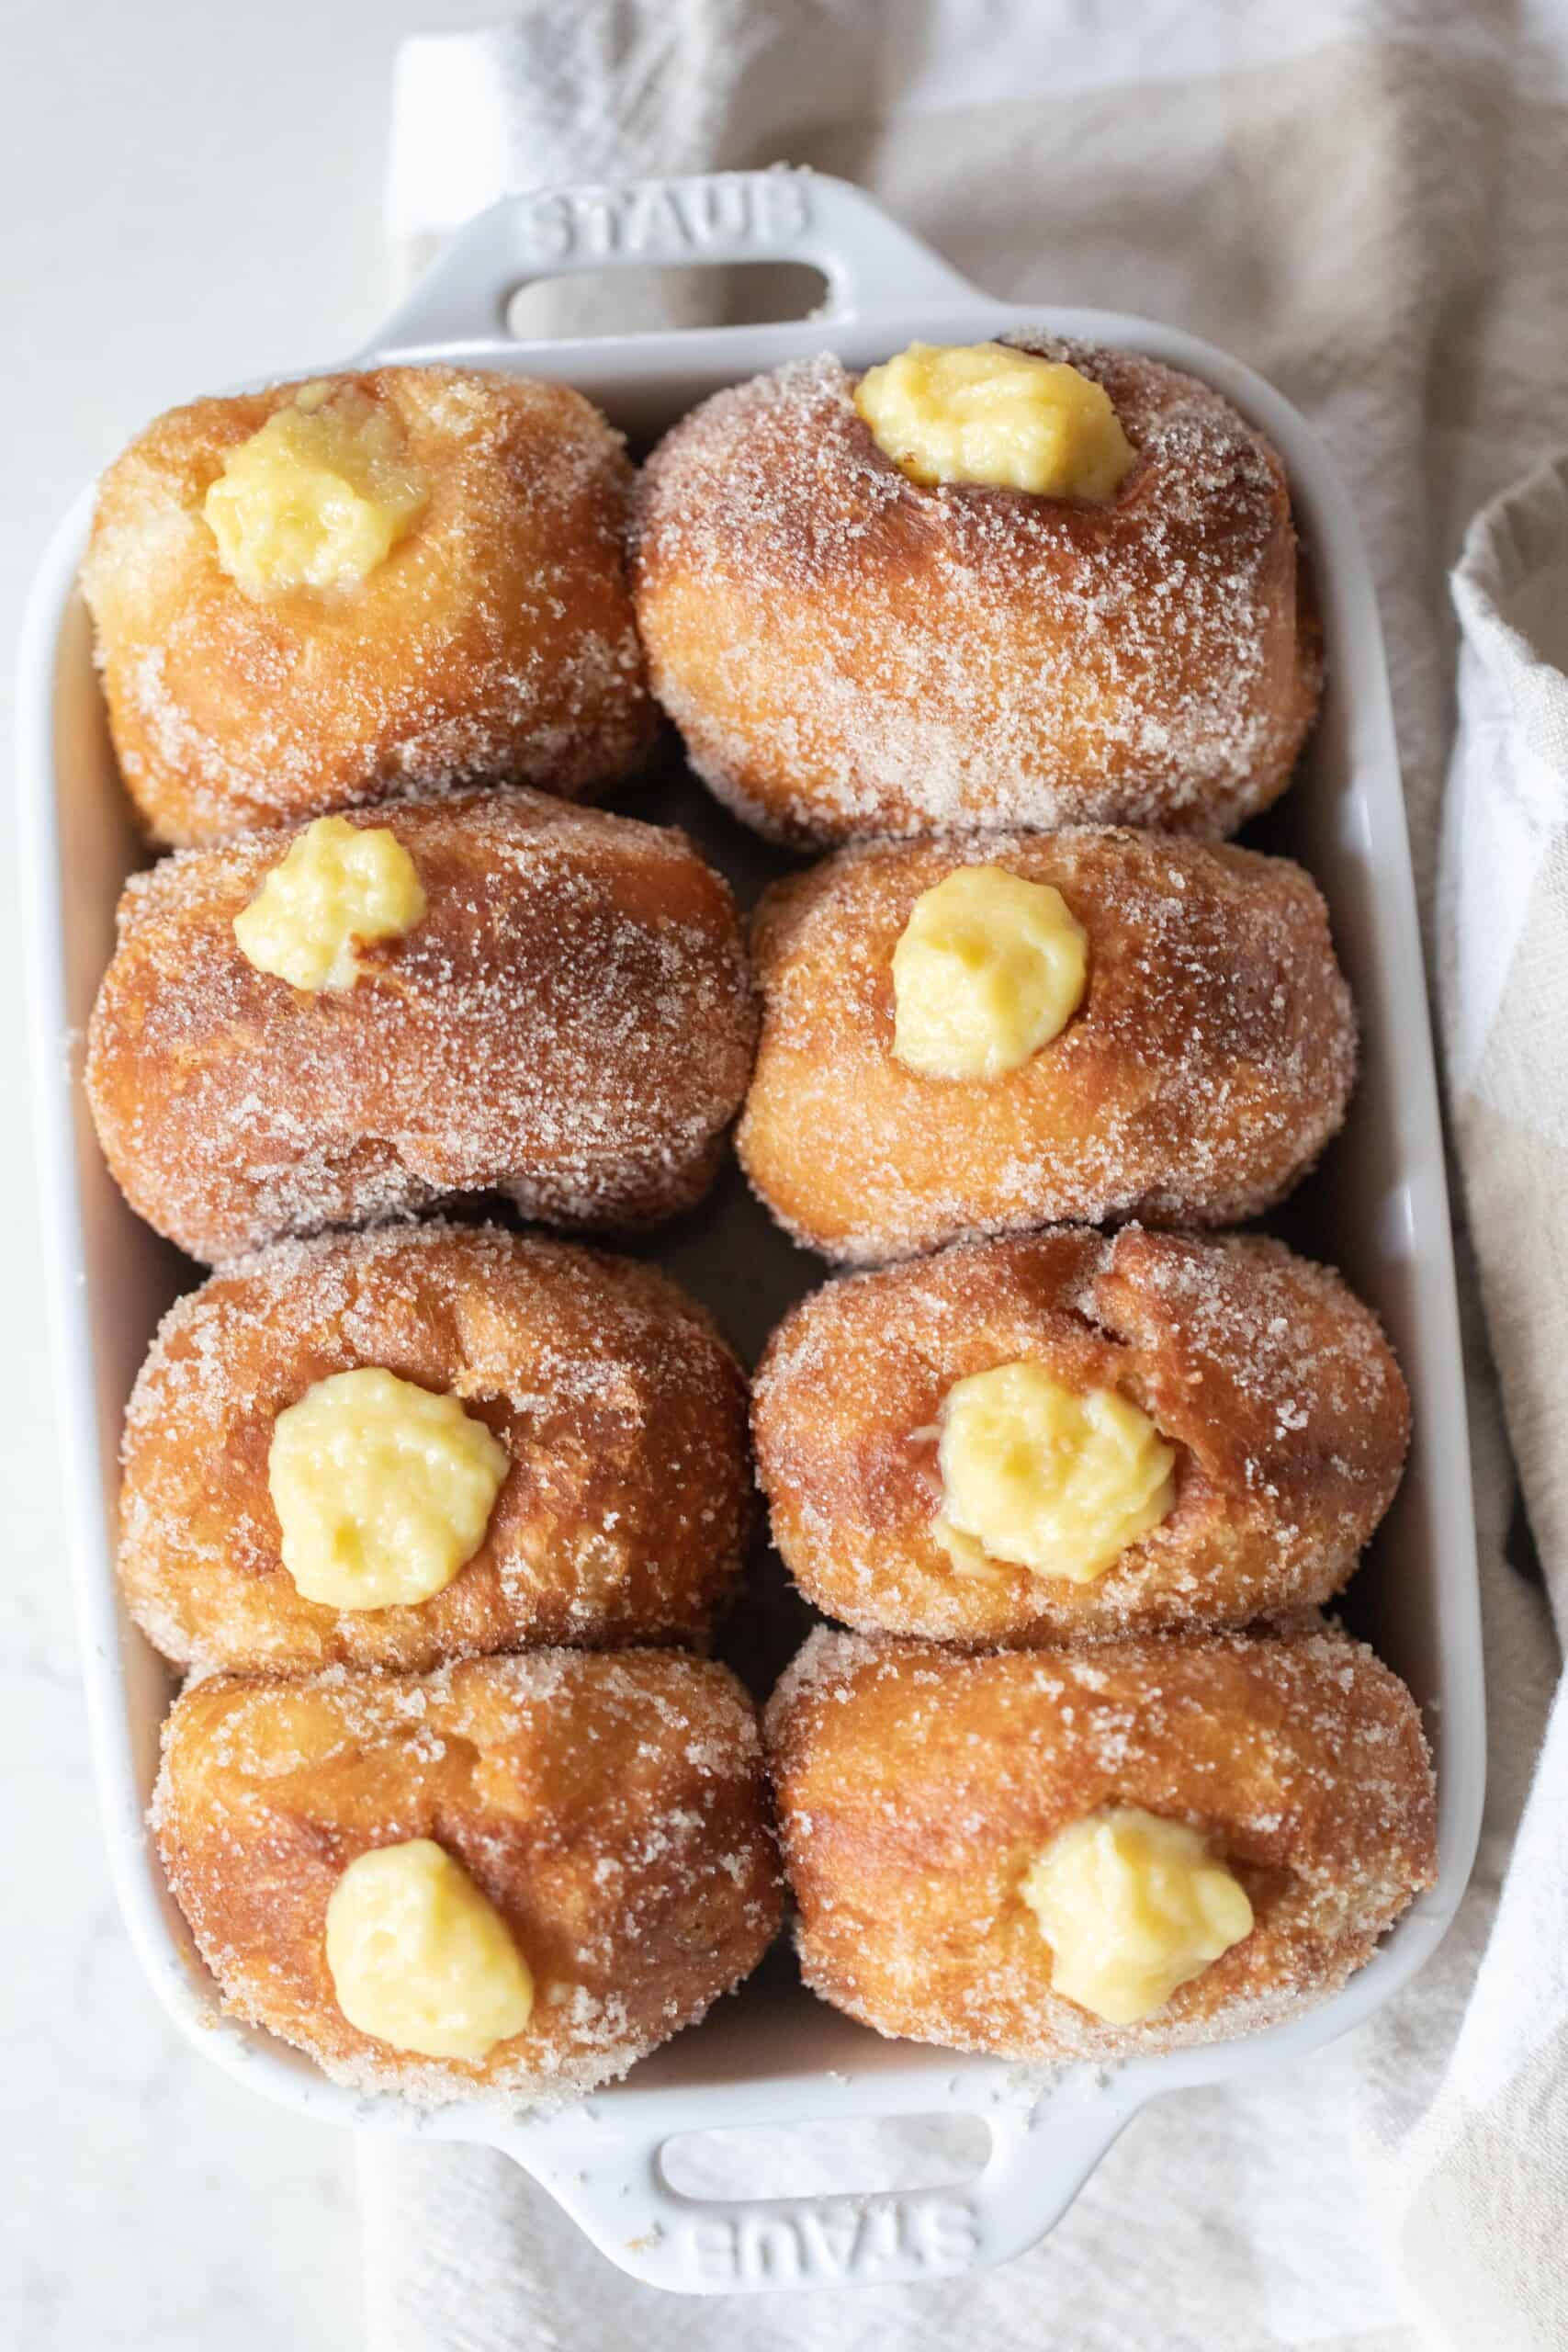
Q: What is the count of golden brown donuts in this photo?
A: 8